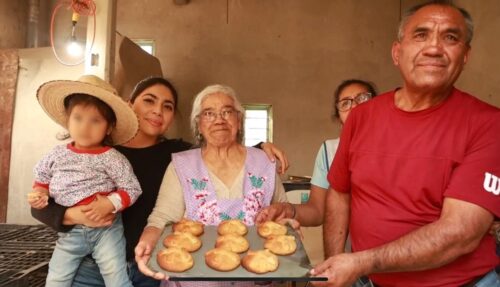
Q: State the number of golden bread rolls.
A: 9